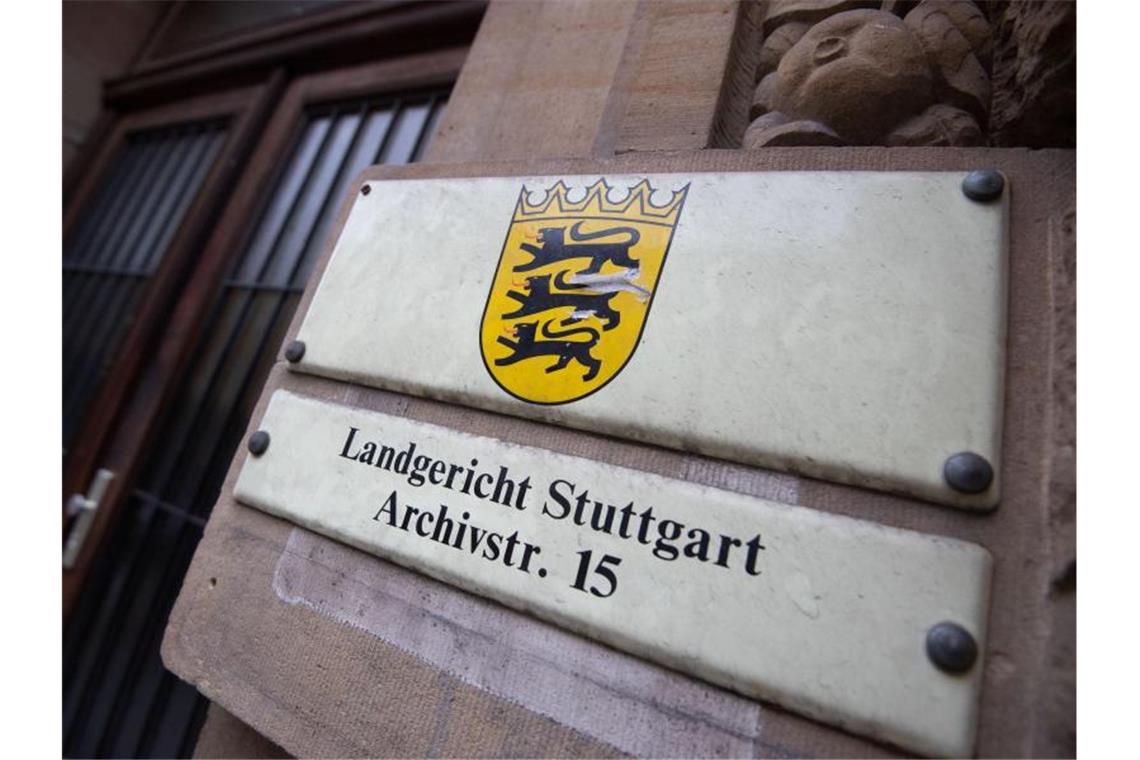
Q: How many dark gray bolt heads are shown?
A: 5